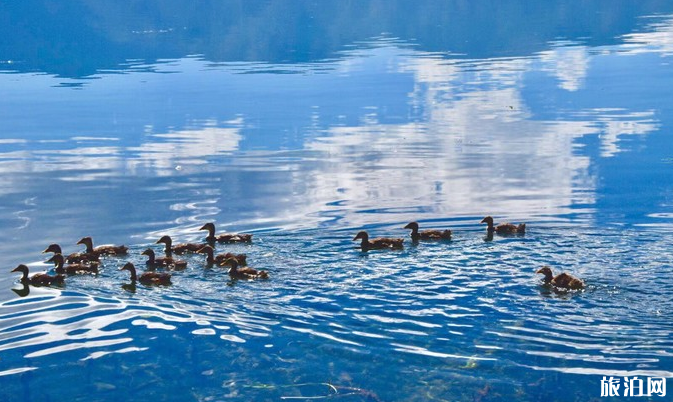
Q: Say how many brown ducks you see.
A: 14